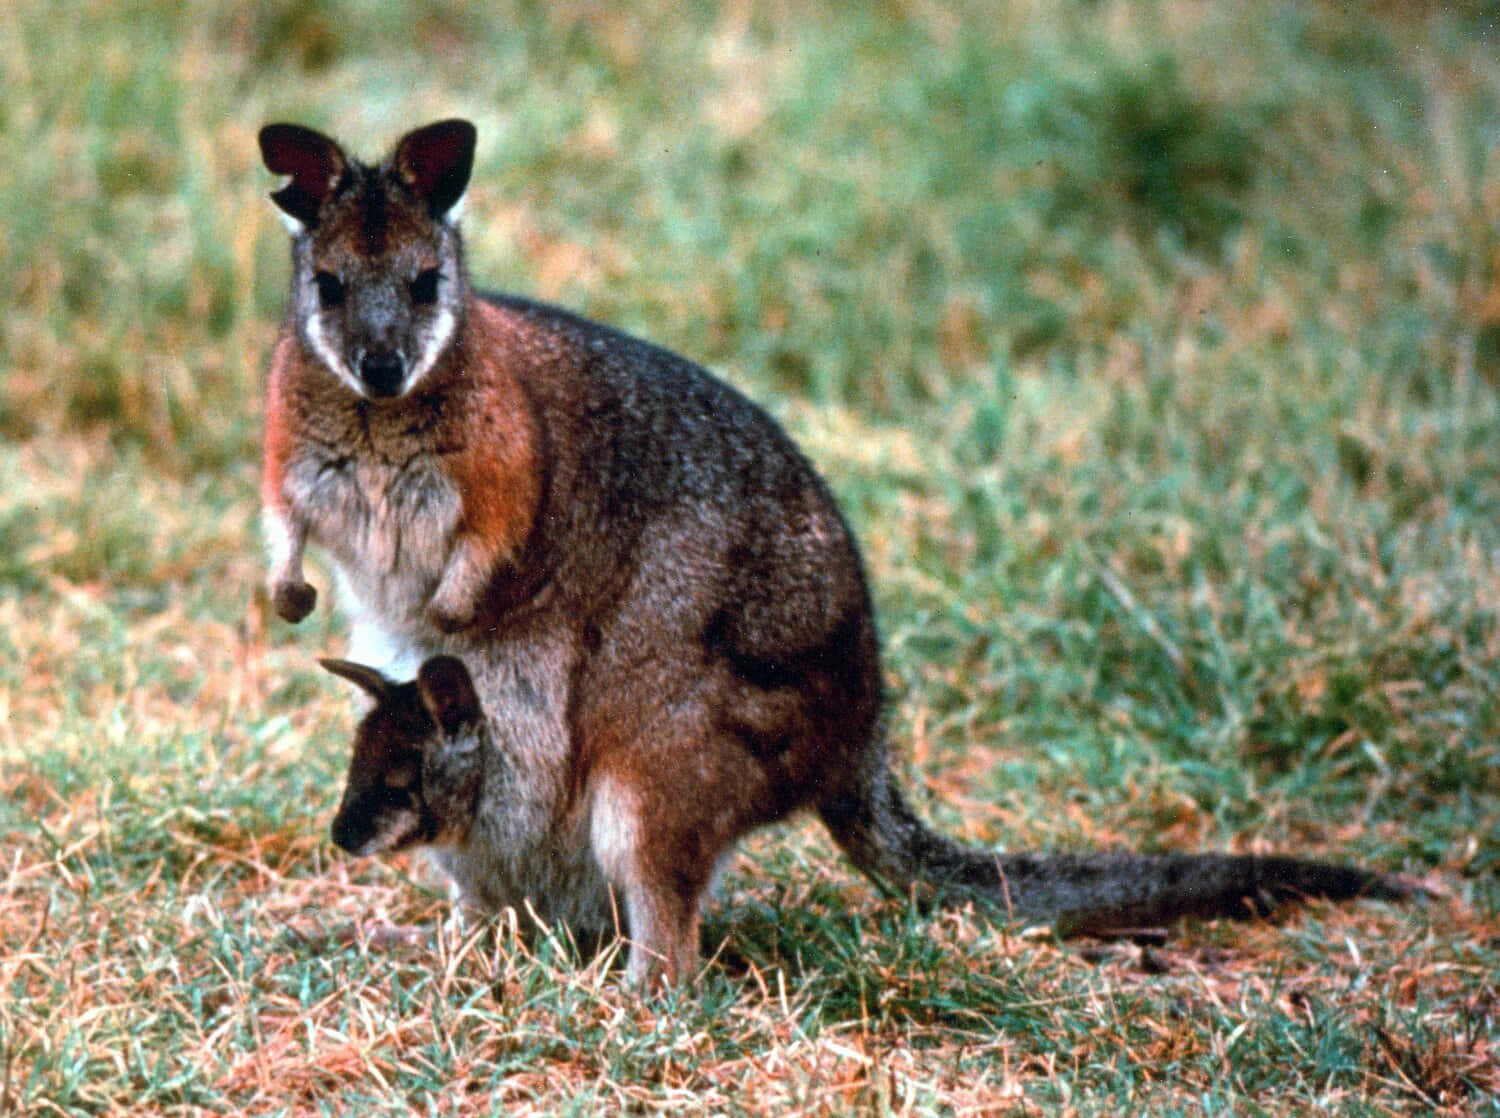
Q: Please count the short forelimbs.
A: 2